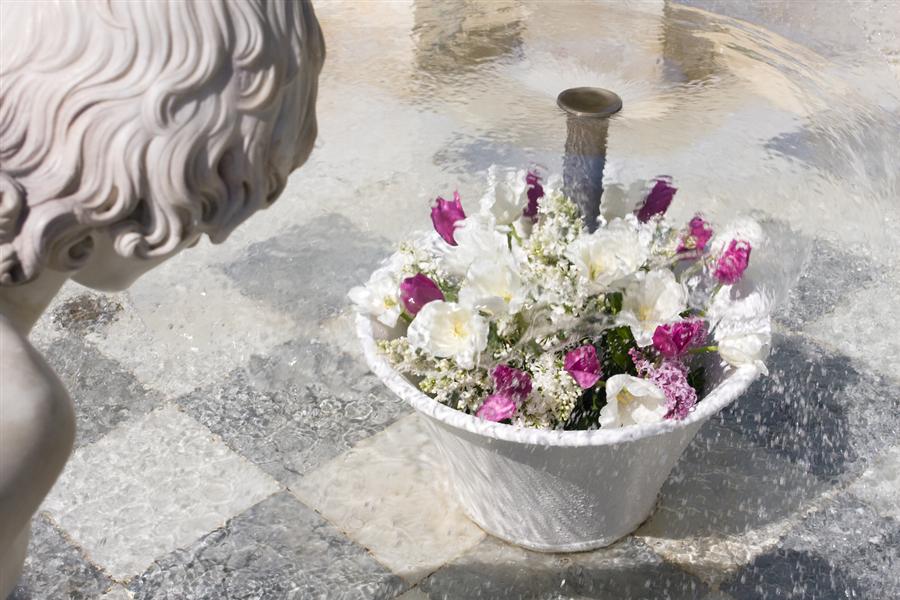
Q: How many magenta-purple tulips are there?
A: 10